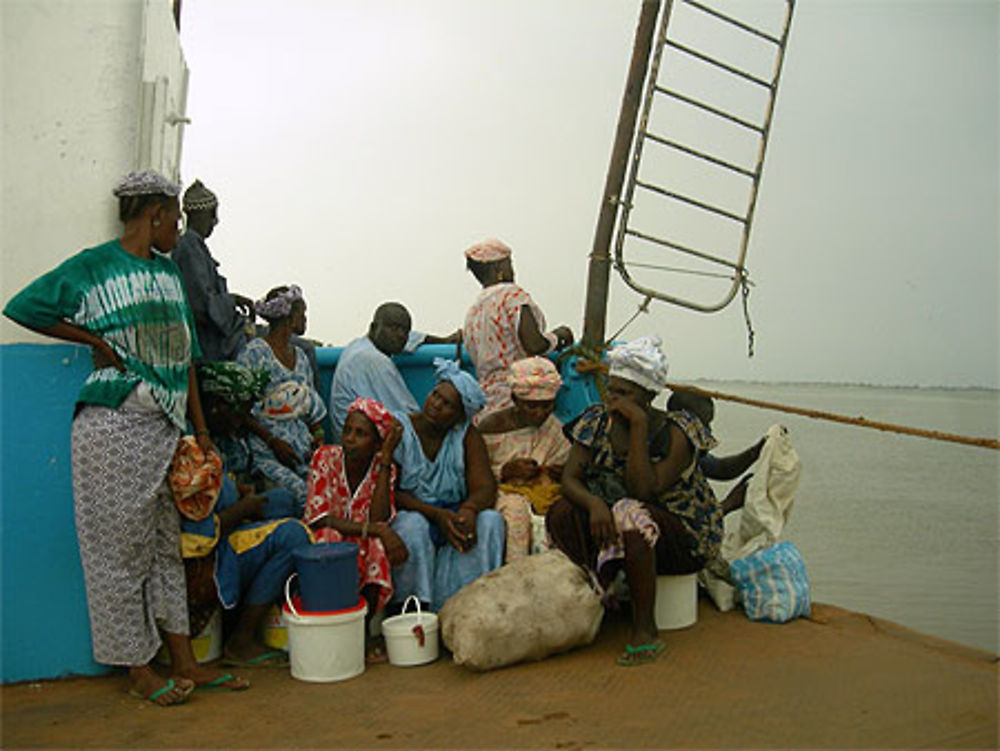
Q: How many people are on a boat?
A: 11